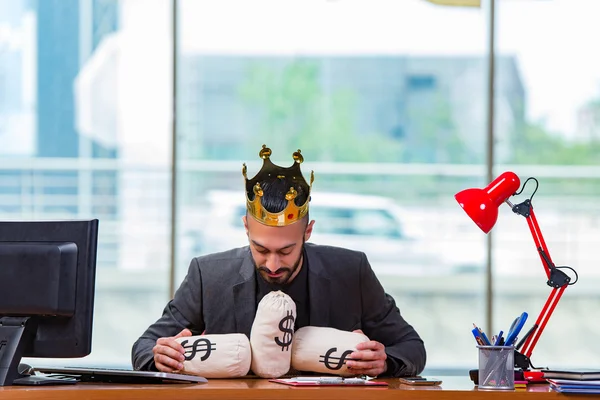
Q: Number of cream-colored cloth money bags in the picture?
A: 3